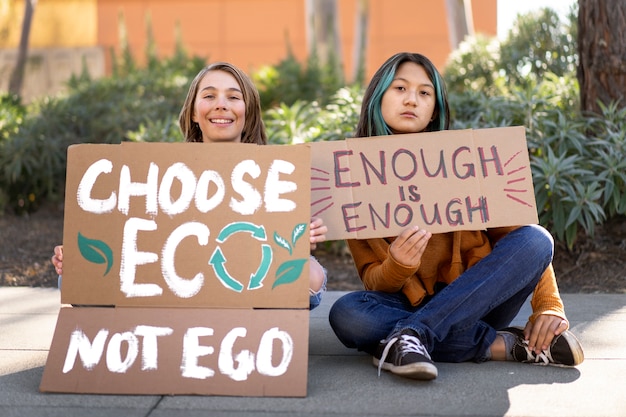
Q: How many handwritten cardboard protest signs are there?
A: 2